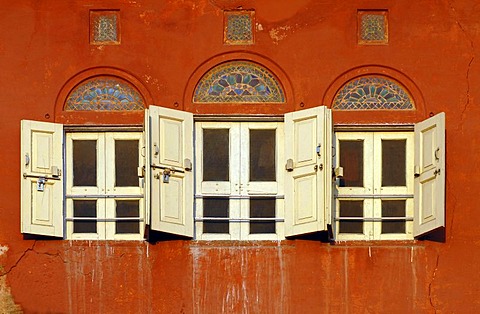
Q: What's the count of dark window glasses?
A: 12